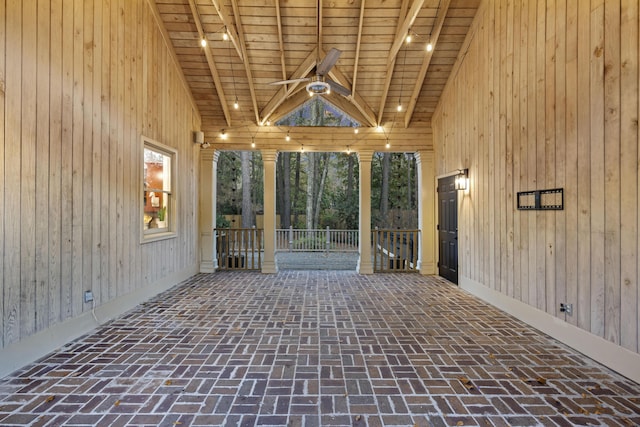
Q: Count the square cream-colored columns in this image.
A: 4